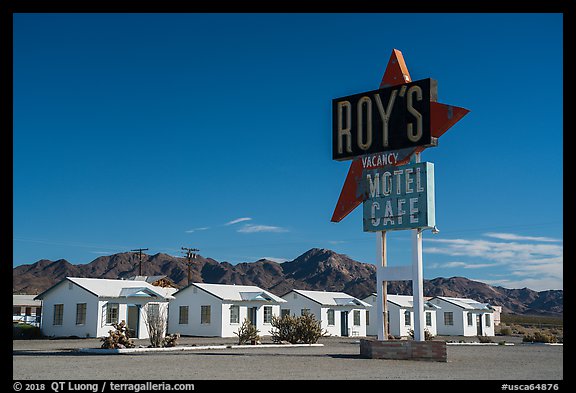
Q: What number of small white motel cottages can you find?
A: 5